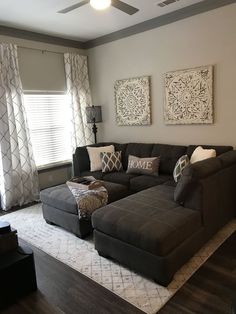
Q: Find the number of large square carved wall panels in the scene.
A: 2